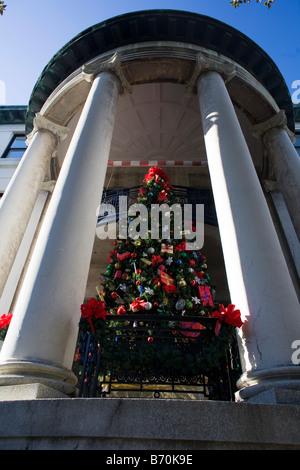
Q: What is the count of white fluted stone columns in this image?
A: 4